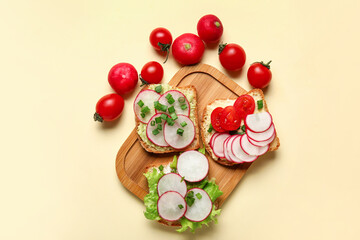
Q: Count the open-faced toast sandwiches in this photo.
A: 3